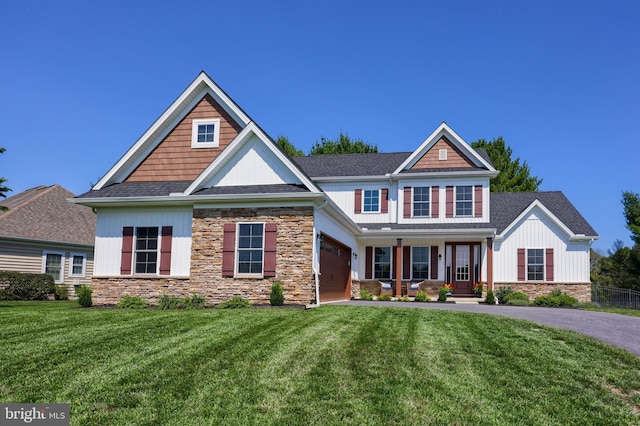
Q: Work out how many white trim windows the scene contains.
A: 11